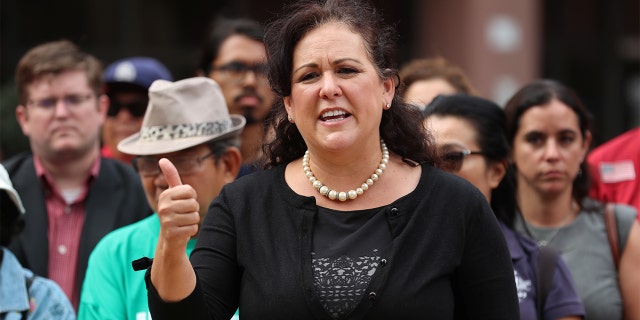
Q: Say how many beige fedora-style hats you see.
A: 1